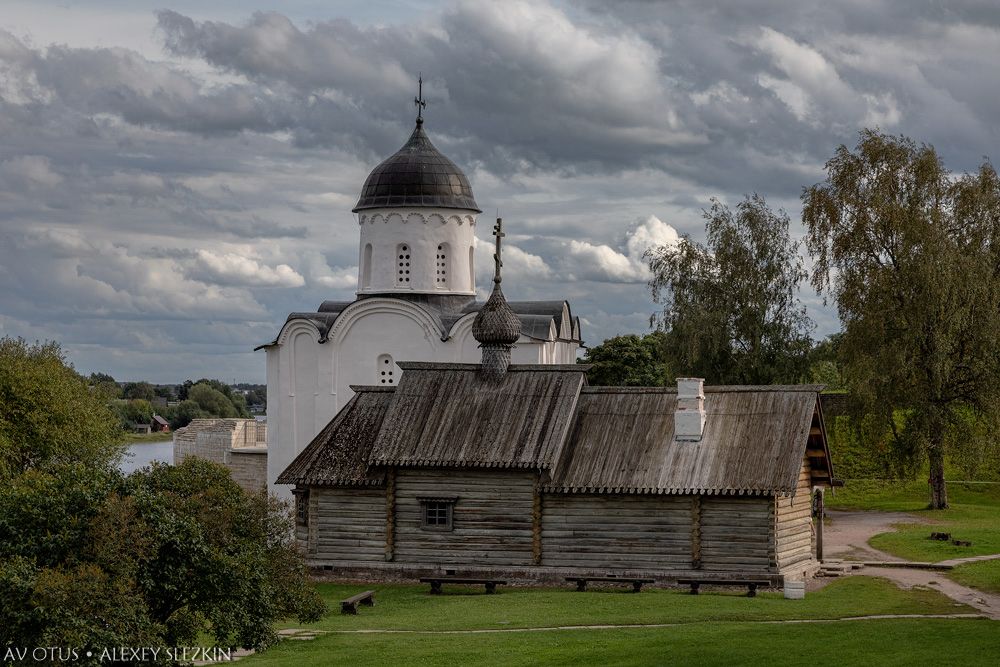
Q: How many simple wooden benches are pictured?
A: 4